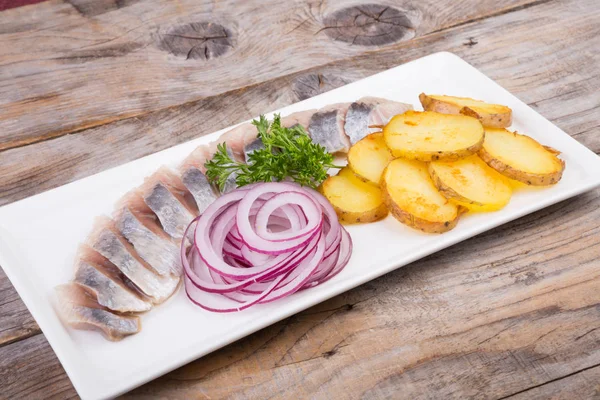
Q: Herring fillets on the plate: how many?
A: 11